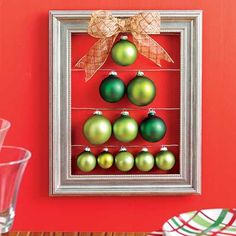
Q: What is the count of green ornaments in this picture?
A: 11